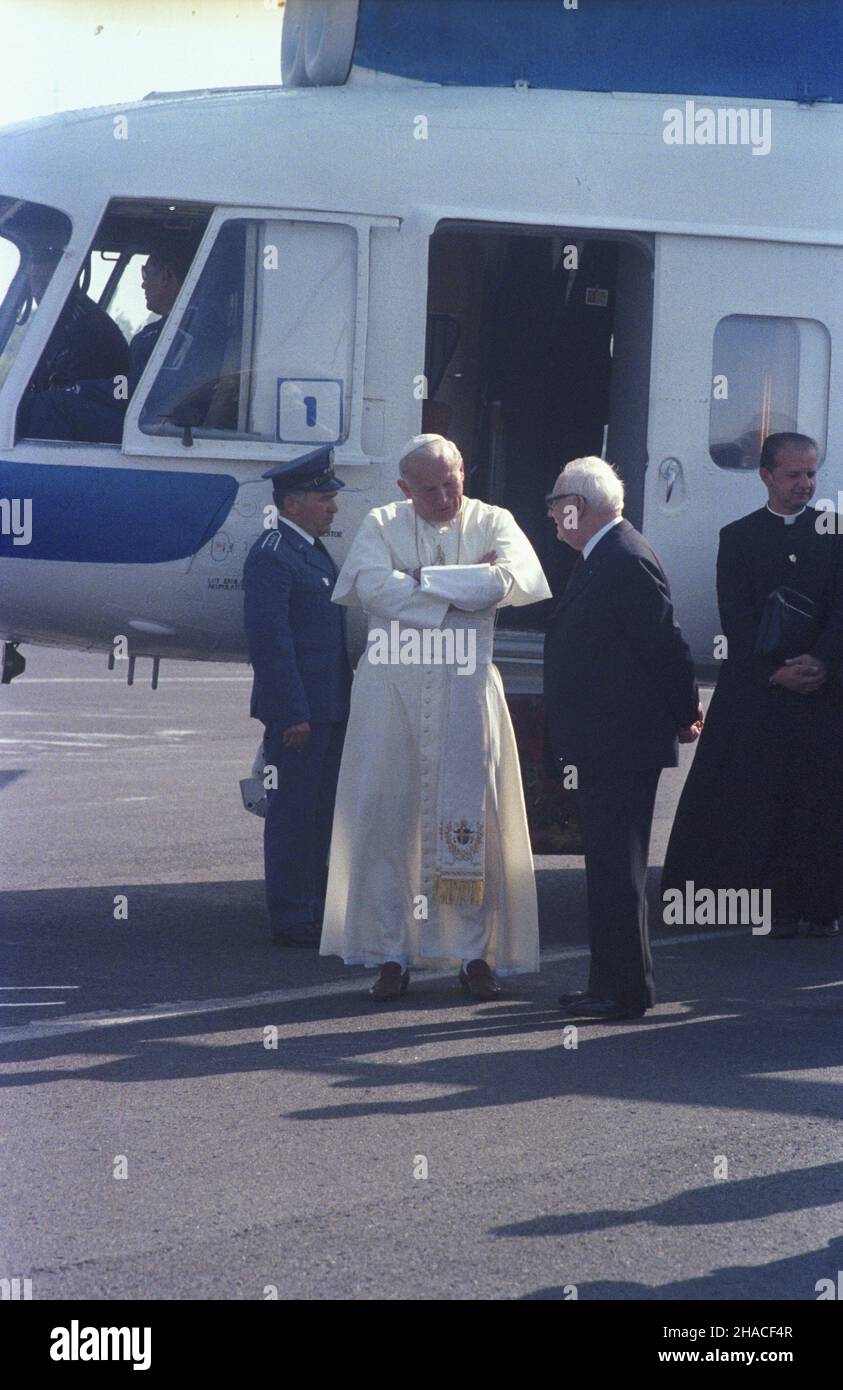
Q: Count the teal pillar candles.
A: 0